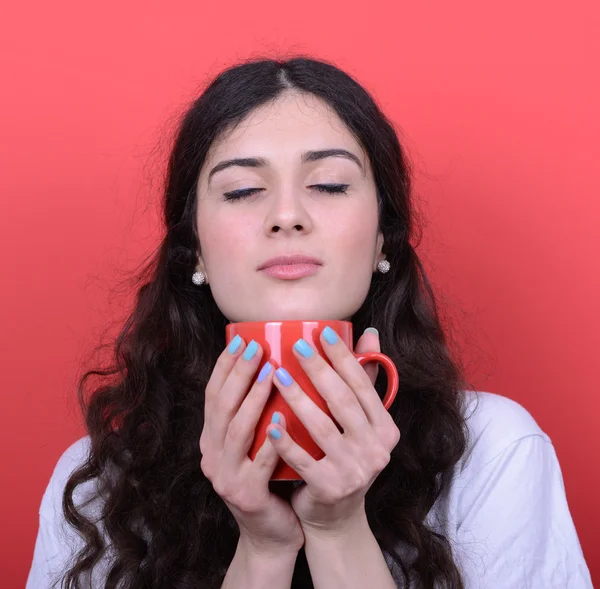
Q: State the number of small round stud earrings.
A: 2